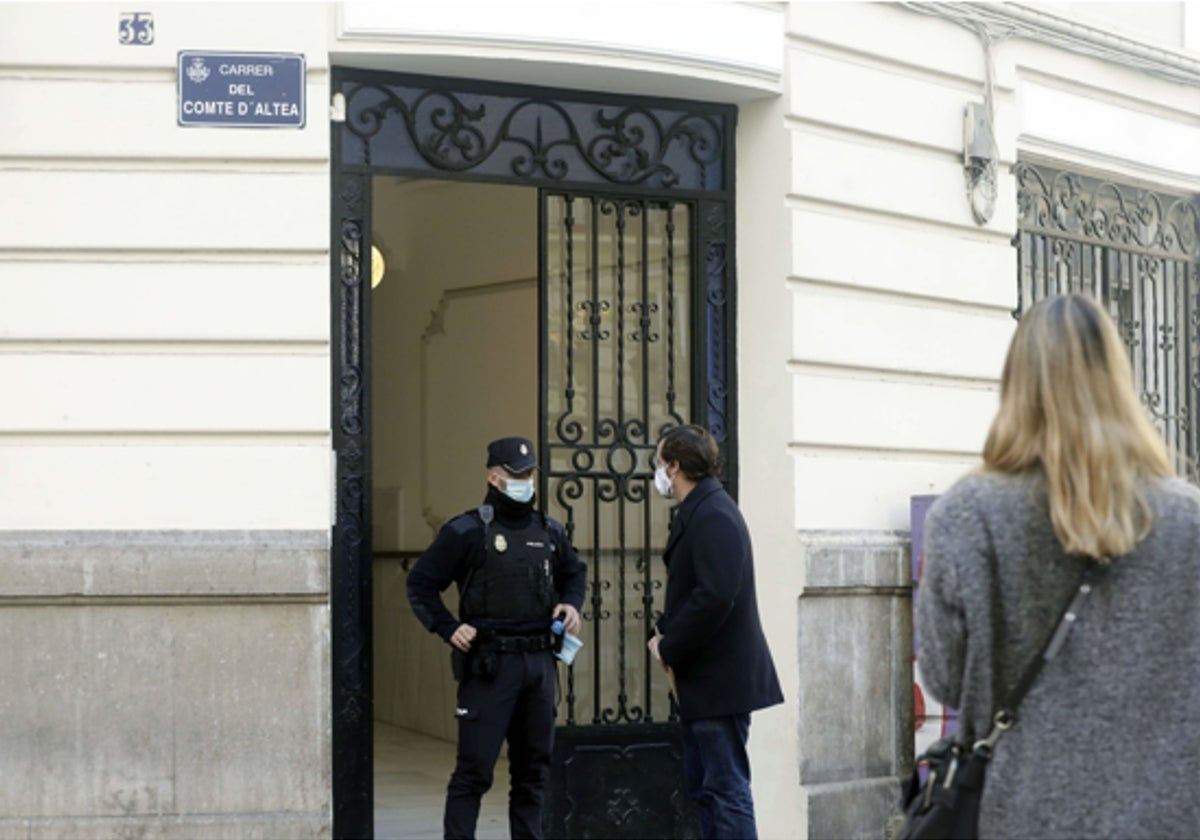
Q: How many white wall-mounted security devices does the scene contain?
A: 1